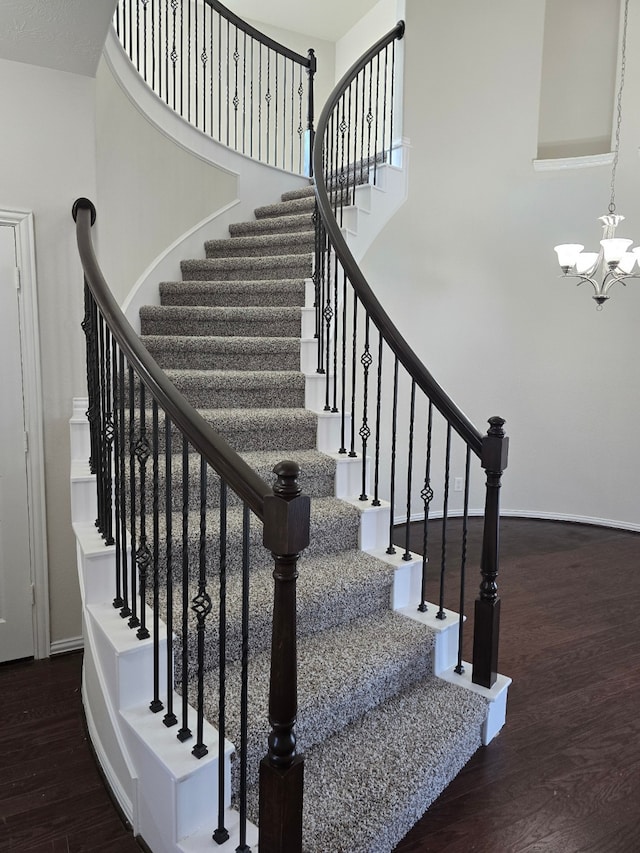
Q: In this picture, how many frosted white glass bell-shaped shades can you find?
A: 5